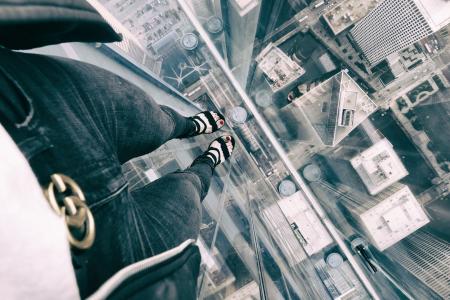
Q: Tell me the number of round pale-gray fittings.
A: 8